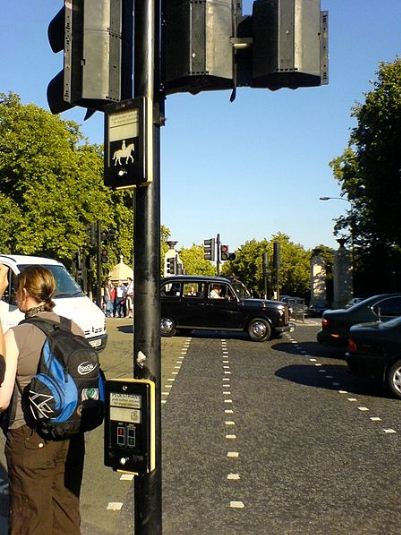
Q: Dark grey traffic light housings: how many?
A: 3